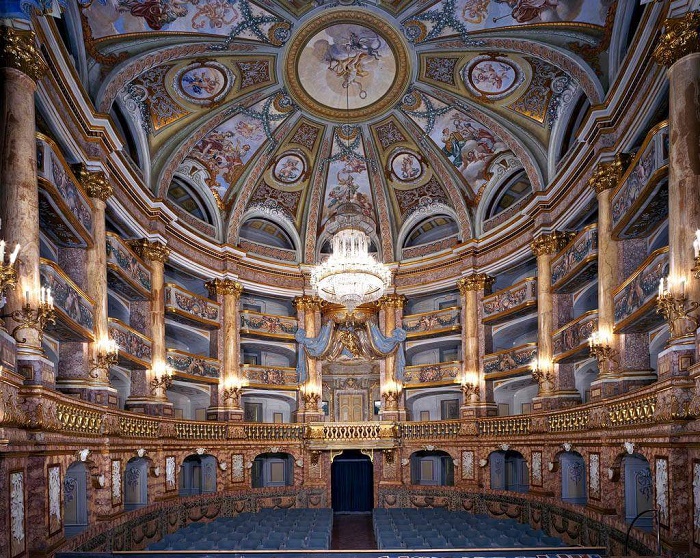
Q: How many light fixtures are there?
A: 13